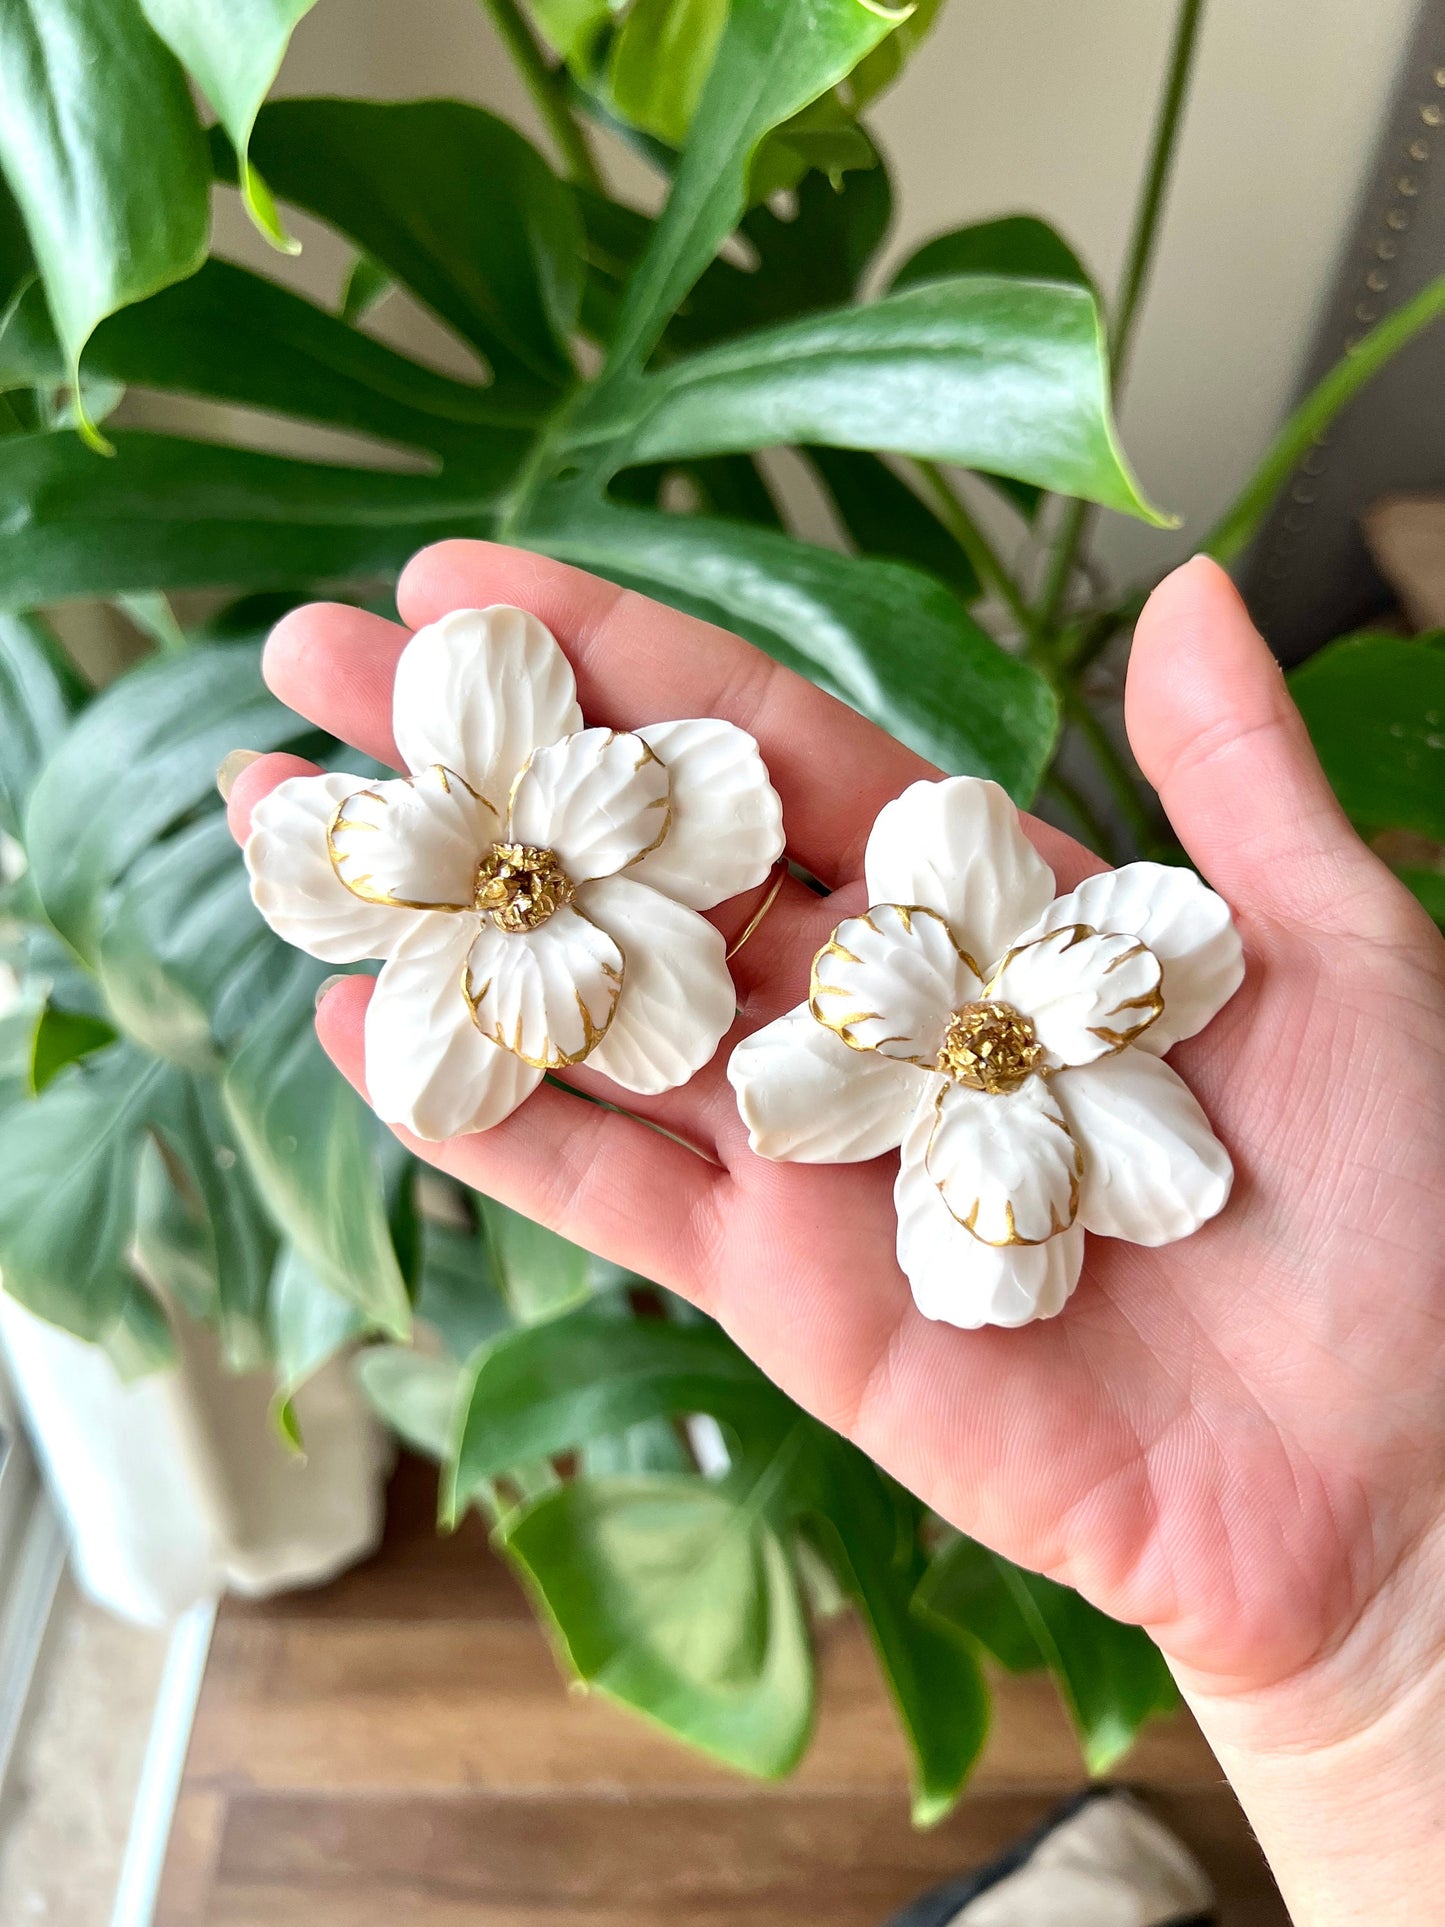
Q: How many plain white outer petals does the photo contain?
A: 10